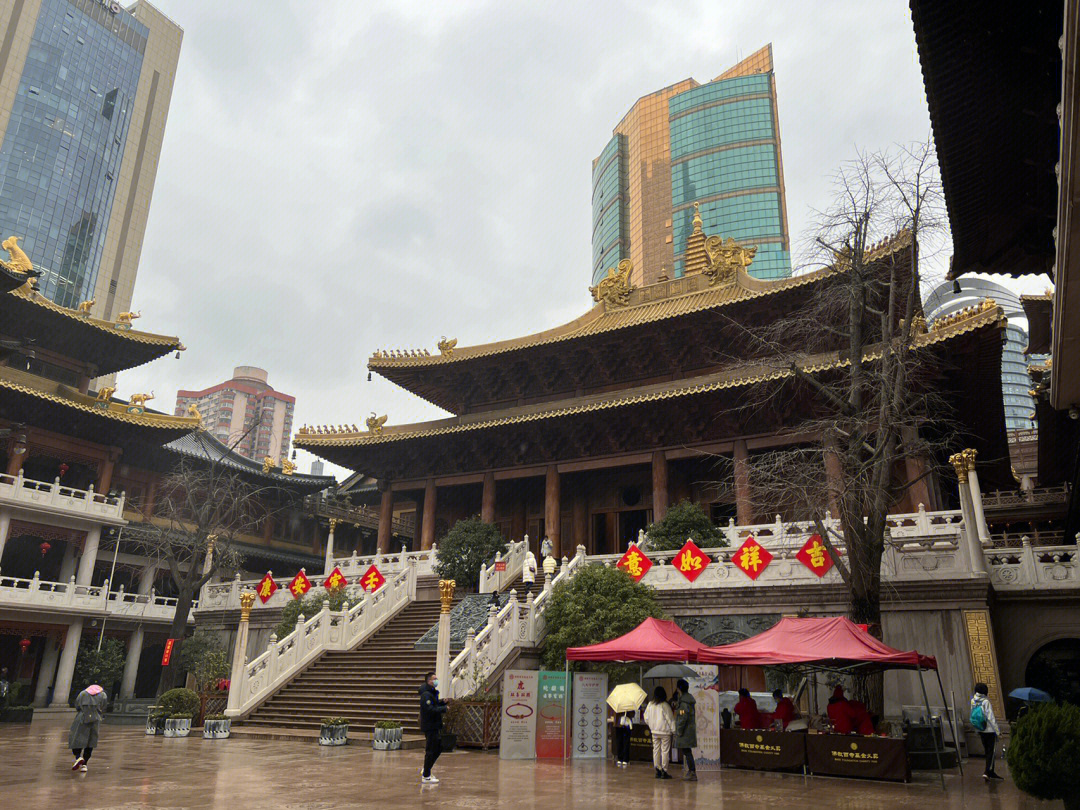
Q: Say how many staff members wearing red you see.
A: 4